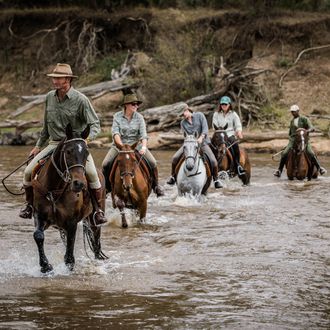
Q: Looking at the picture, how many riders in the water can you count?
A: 5